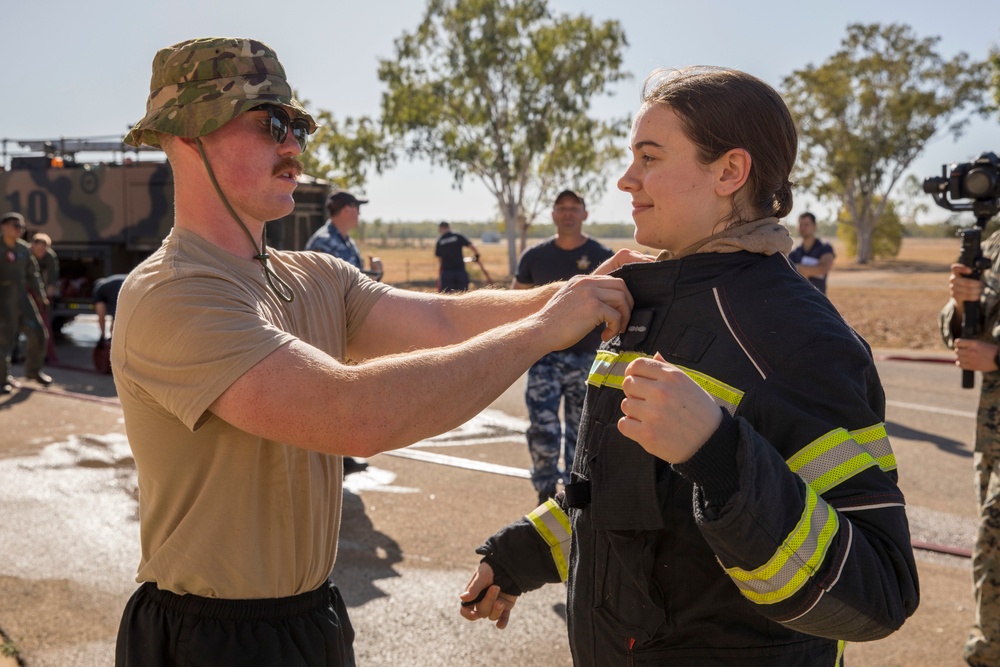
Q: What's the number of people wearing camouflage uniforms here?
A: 3